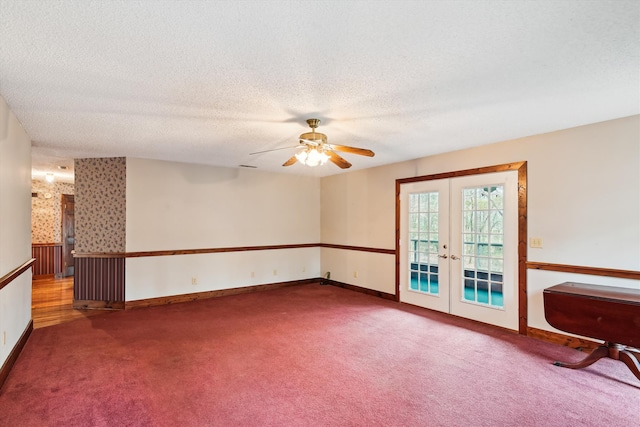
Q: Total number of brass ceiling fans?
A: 1